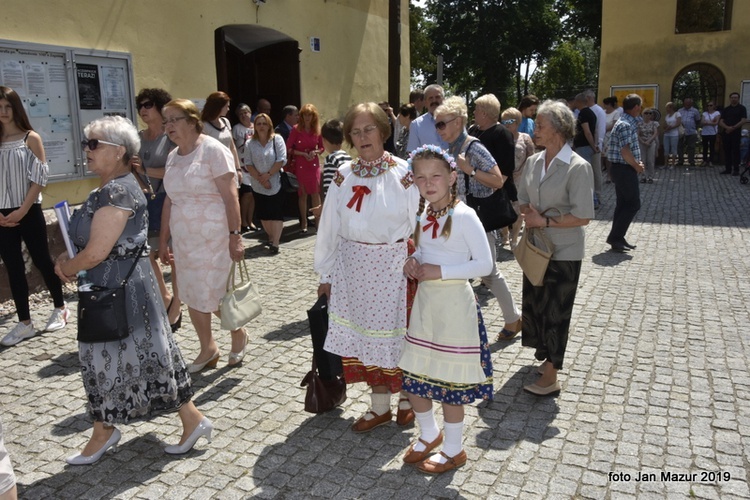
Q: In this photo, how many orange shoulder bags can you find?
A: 0